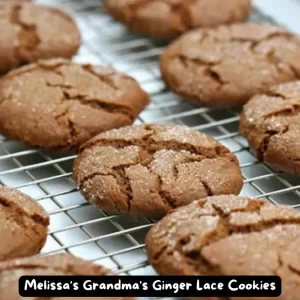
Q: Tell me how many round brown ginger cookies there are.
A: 9